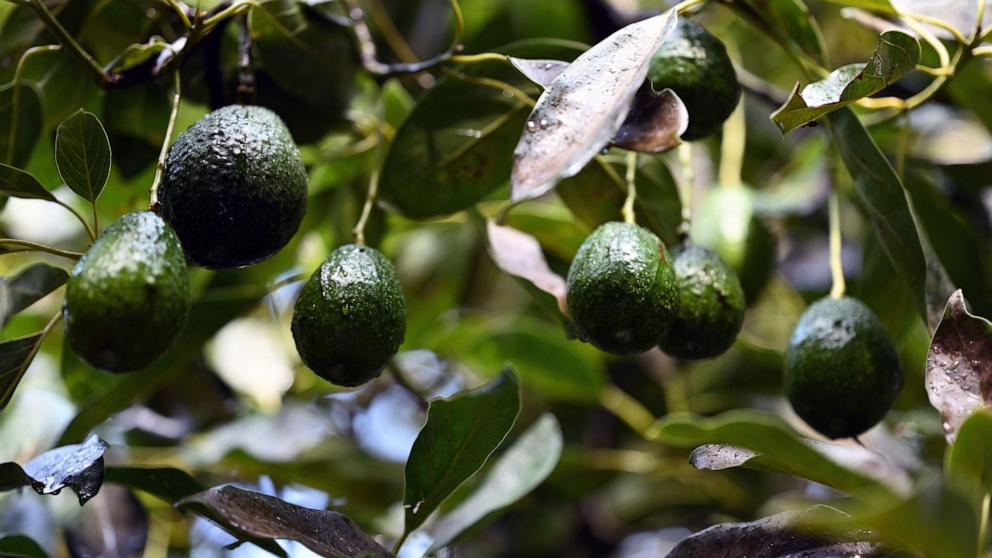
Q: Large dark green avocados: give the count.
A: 7